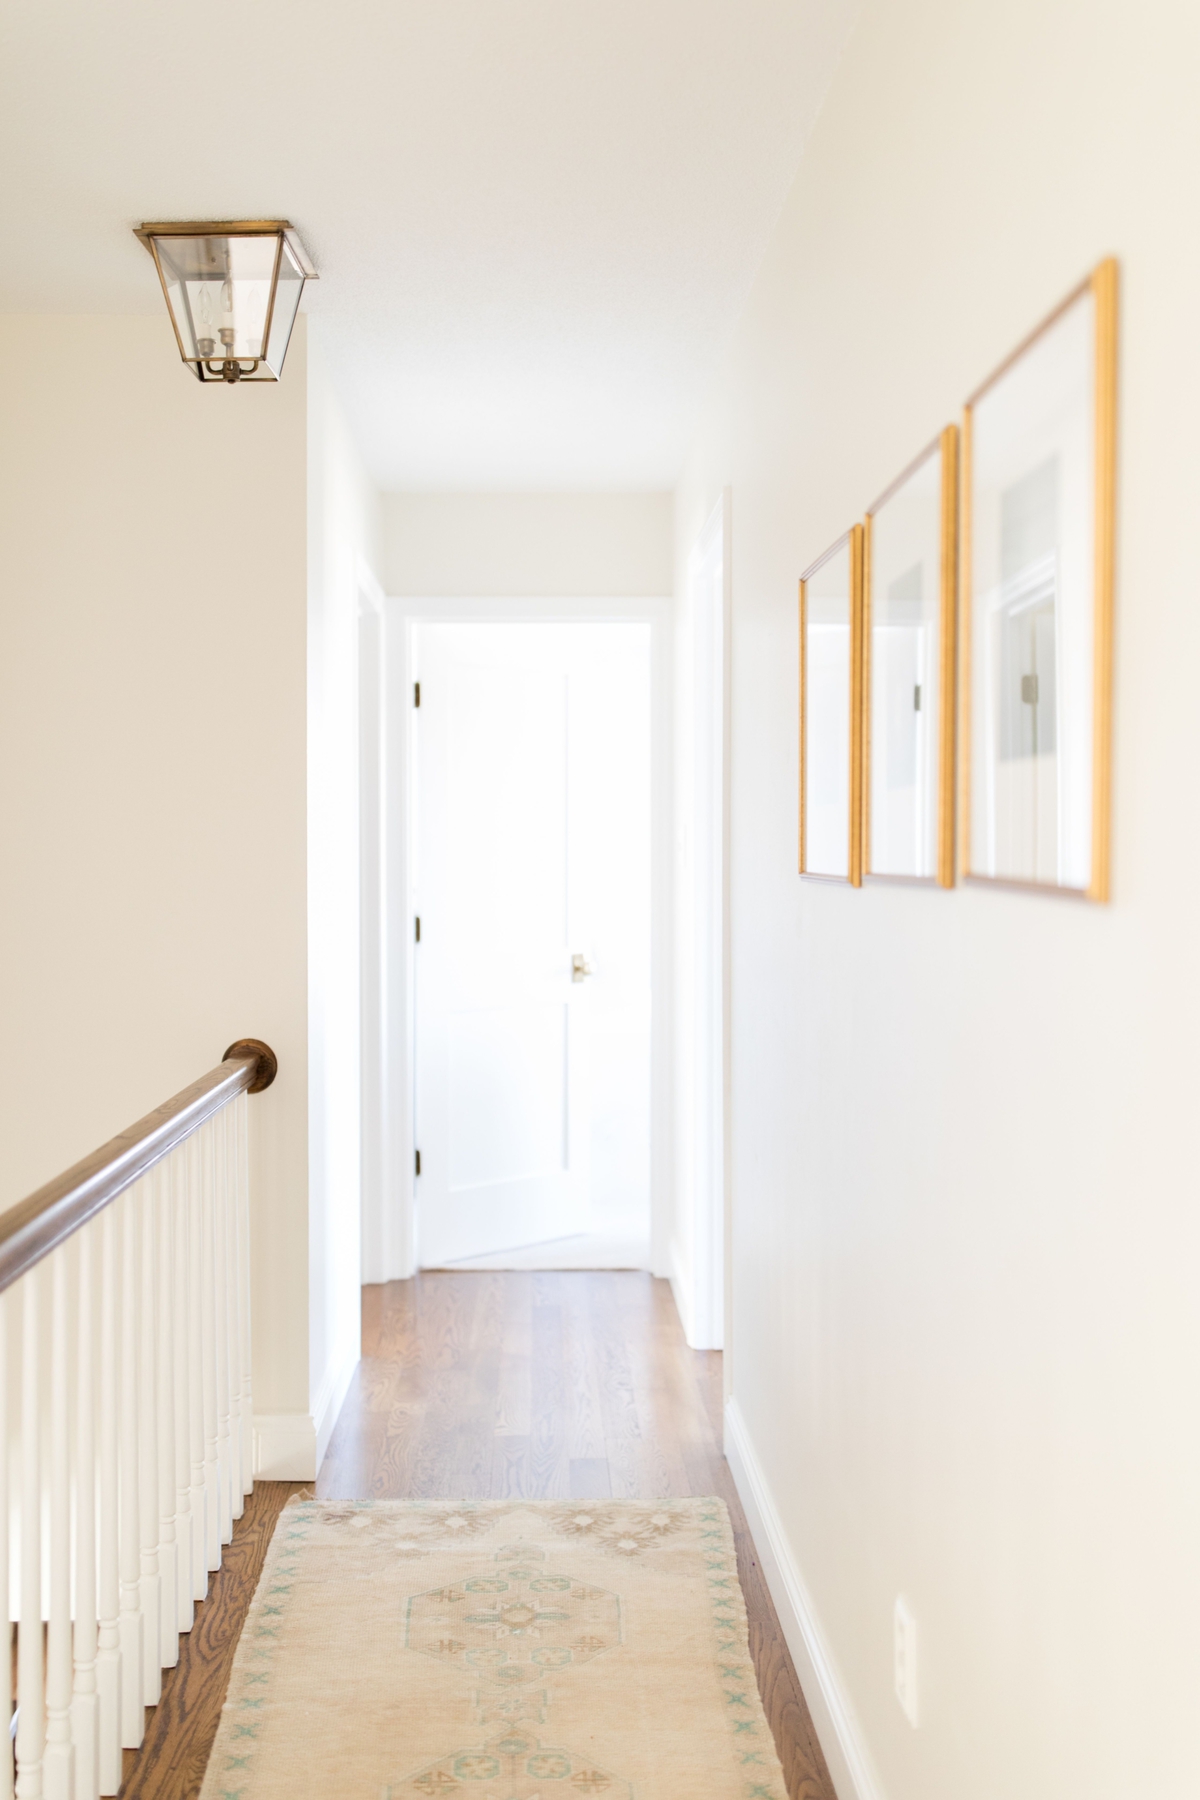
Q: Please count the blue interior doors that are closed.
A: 0